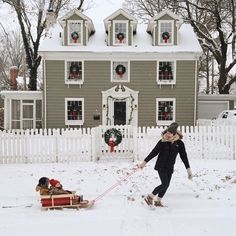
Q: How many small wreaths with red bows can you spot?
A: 8